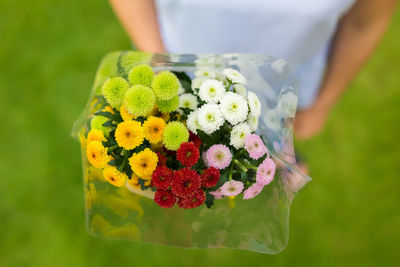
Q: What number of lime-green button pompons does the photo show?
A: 7